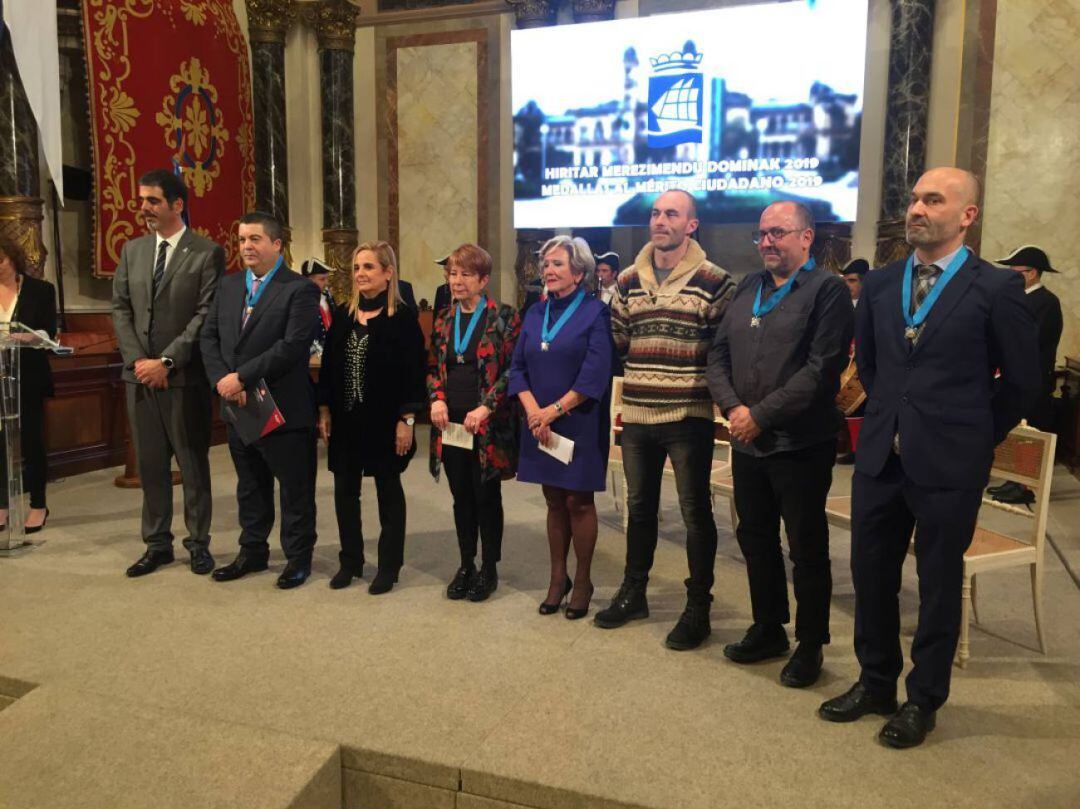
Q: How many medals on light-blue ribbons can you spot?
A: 5